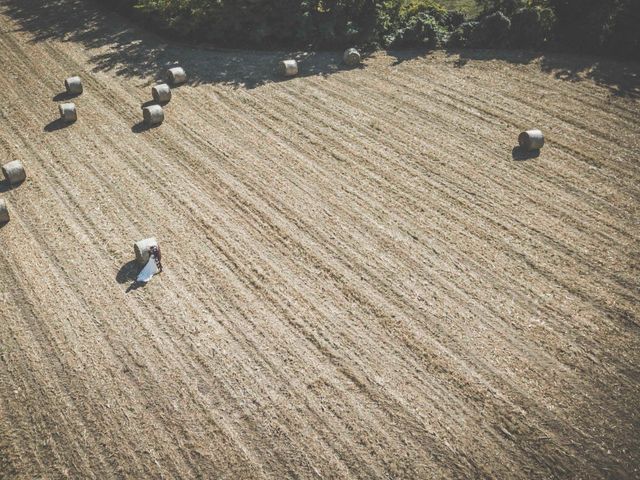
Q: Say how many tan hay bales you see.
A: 11